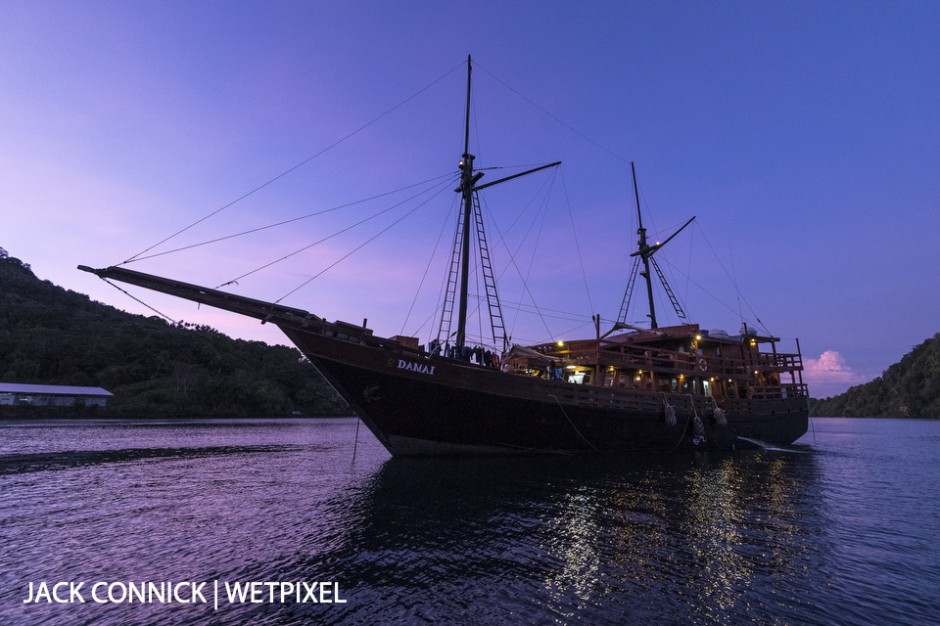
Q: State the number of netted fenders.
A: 3